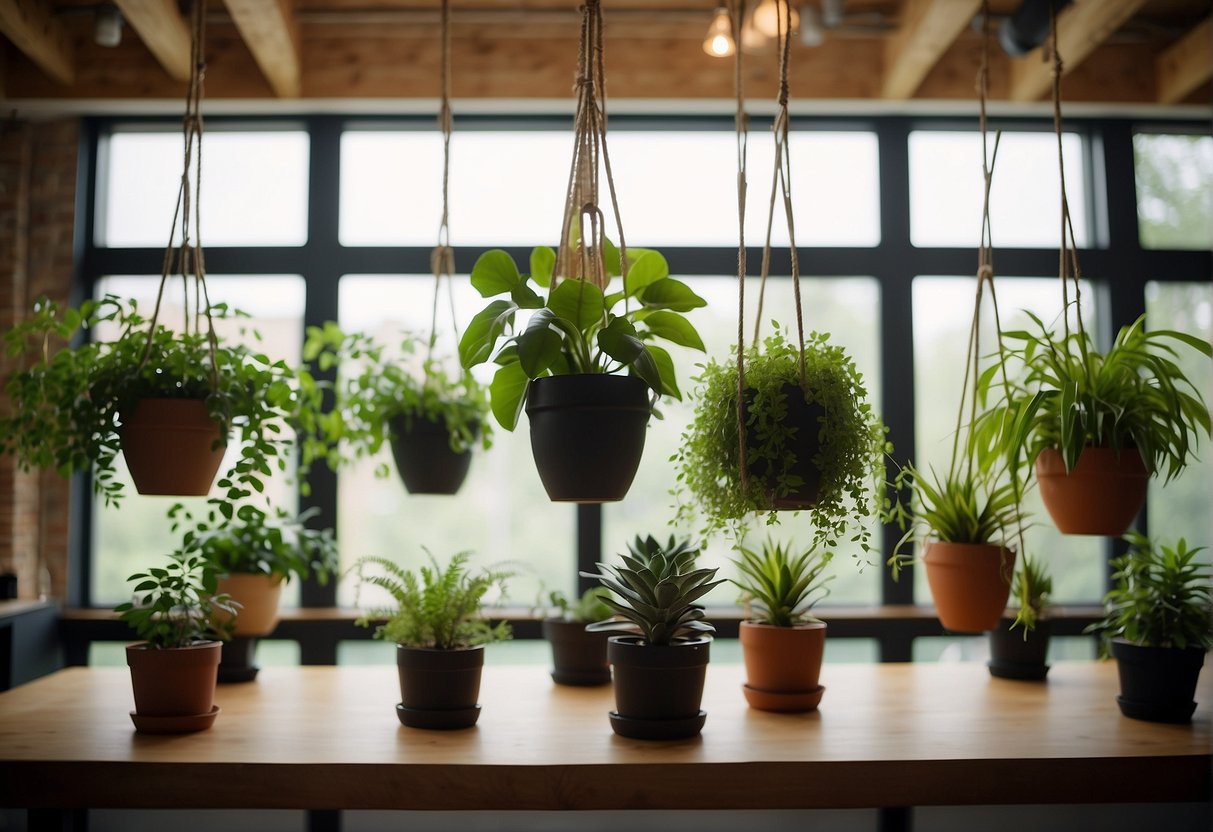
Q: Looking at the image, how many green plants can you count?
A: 14